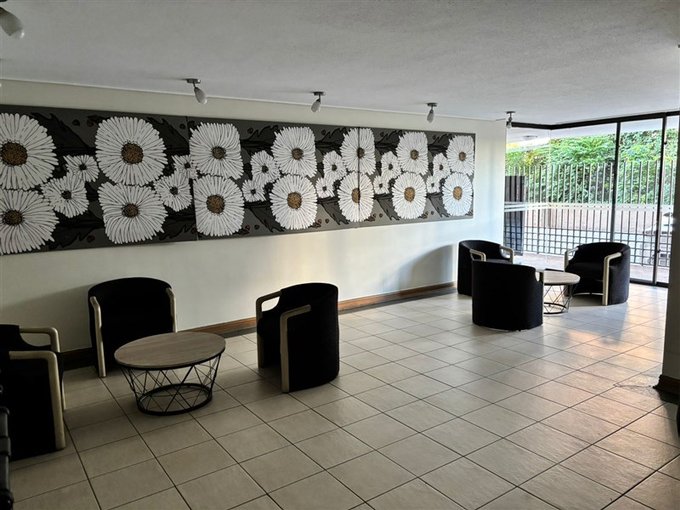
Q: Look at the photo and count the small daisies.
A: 12